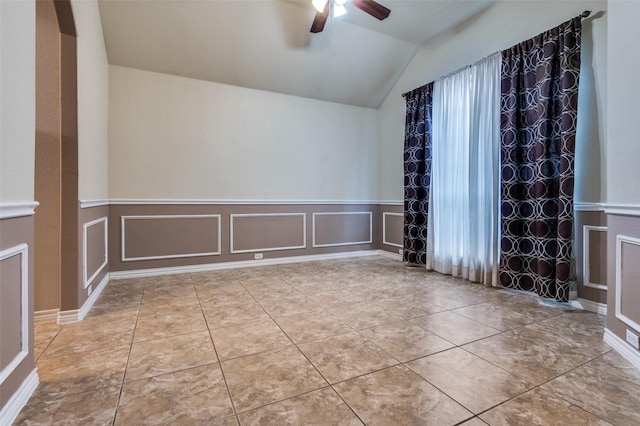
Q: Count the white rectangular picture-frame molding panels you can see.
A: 8